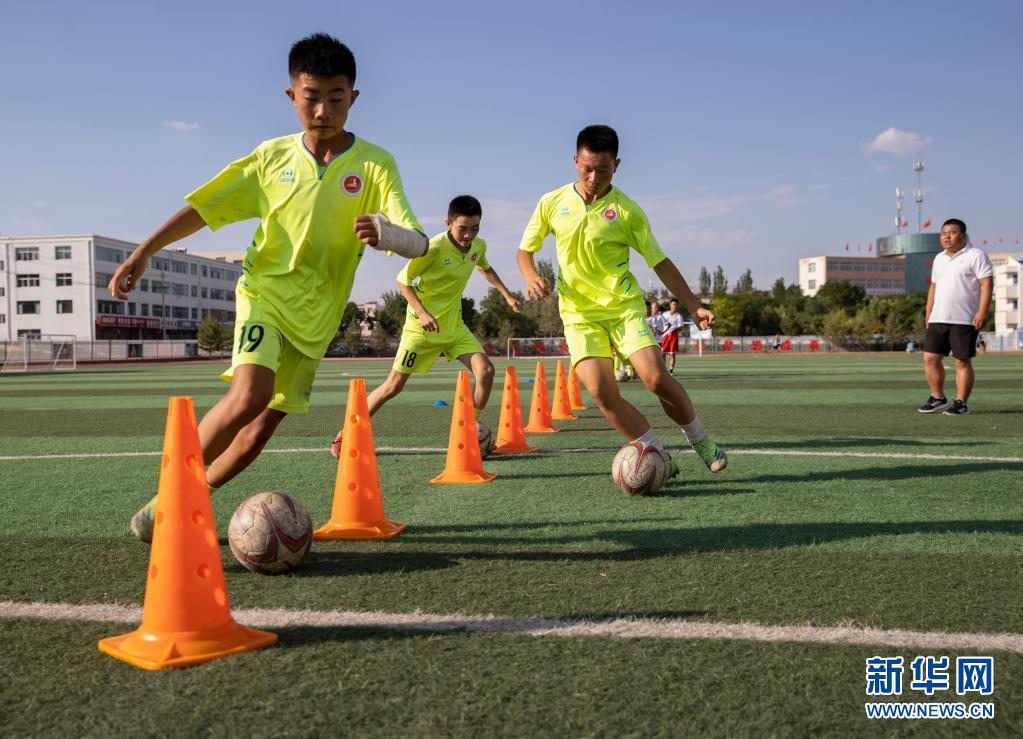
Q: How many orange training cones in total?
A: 7